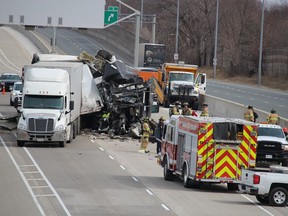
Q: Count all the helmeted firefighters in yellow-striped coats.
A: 6